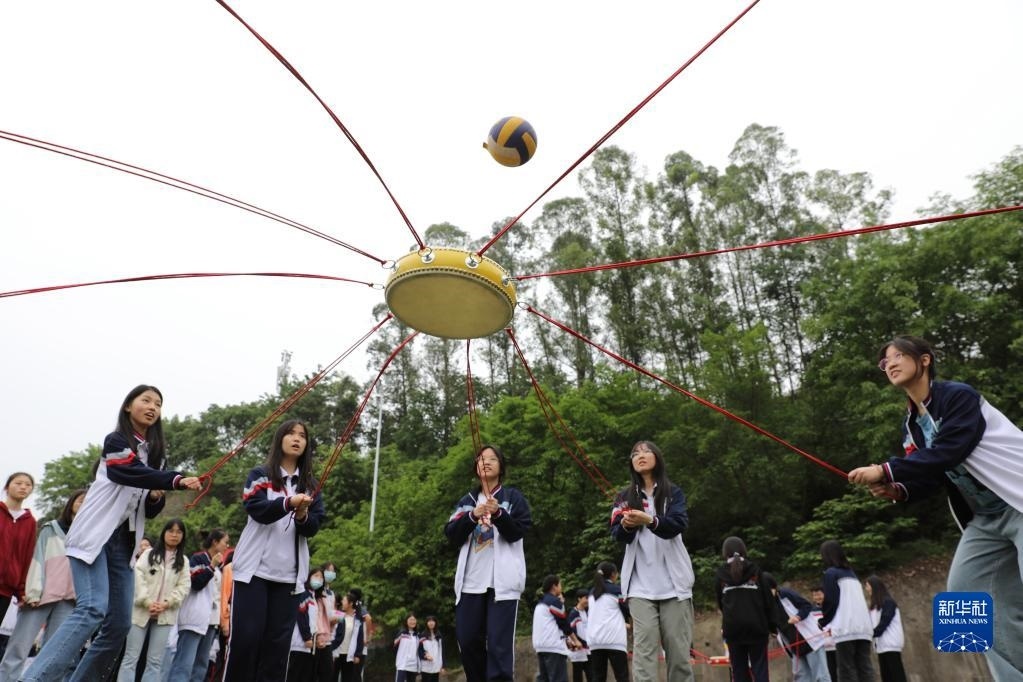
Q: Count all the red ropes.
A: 10